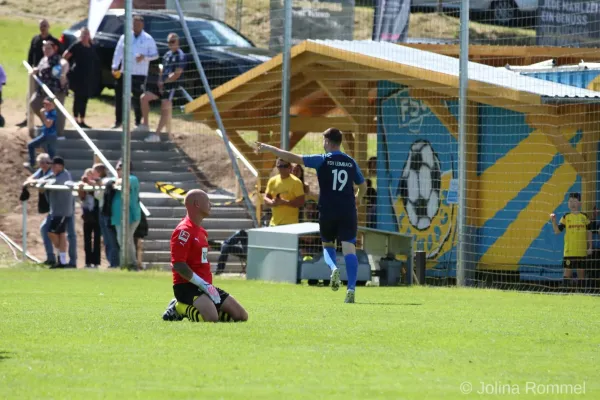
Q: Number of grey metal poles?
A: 4